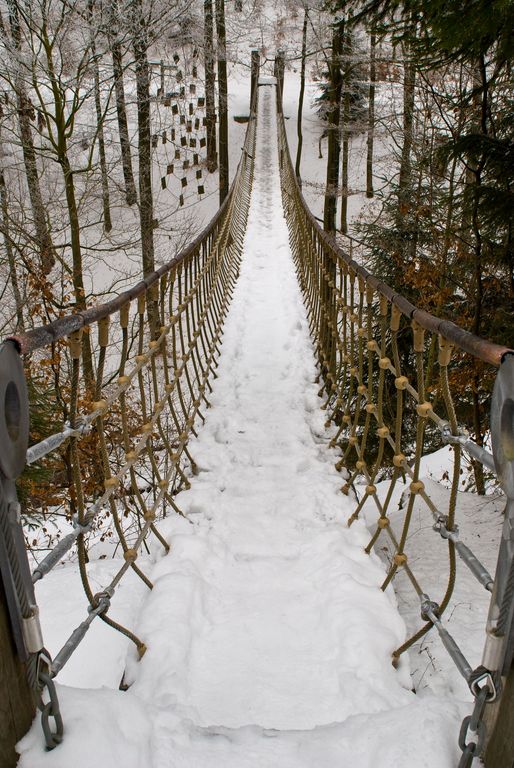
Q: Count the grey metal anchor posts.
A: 2